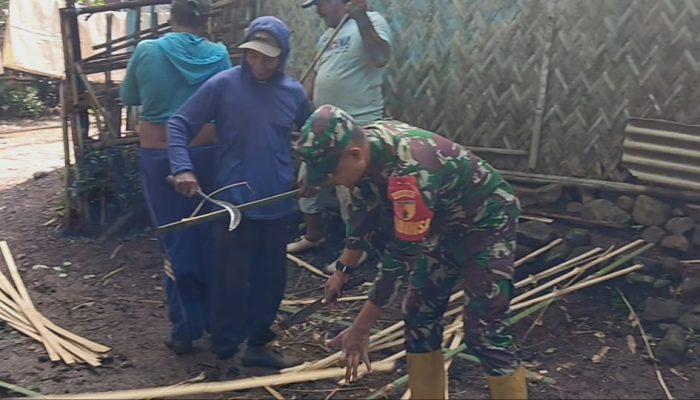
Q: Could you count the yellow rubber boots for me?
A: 2